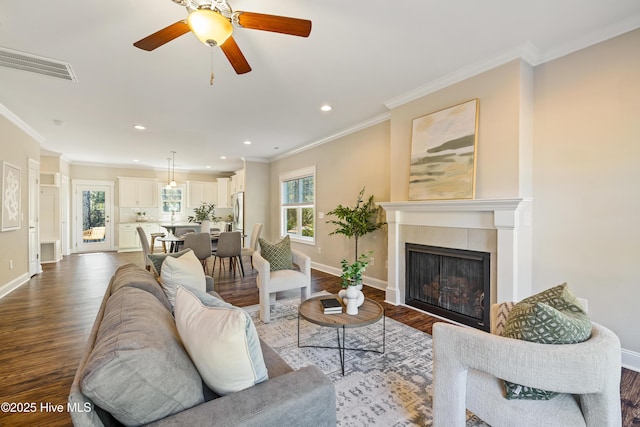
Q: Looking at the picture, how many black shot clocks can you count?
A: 0